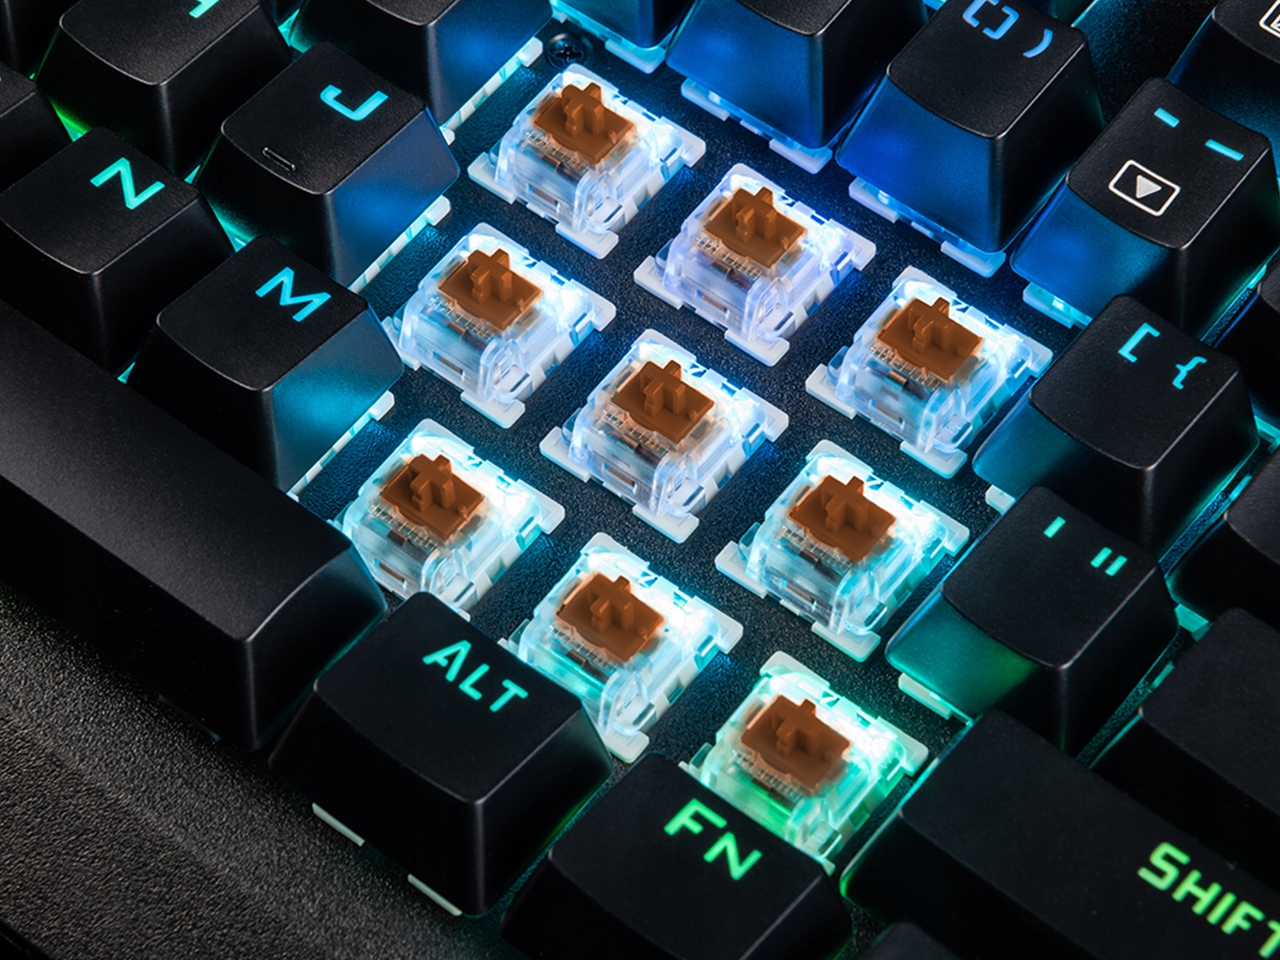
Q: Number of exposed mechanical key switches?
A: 9